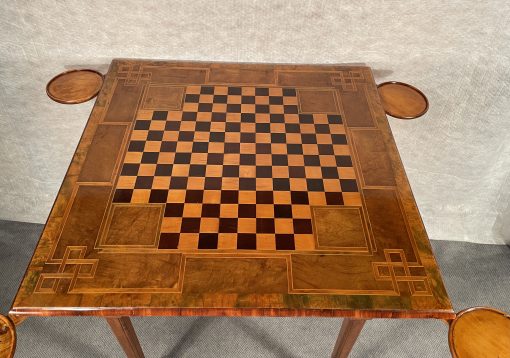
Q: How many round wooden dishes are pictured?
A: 4